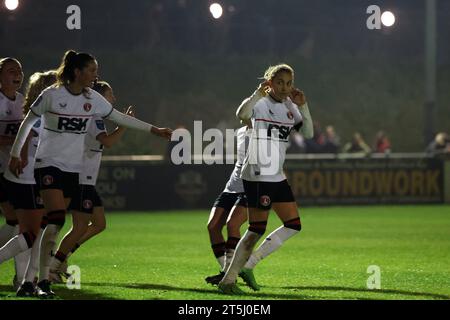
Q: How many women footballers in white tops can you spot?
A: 6